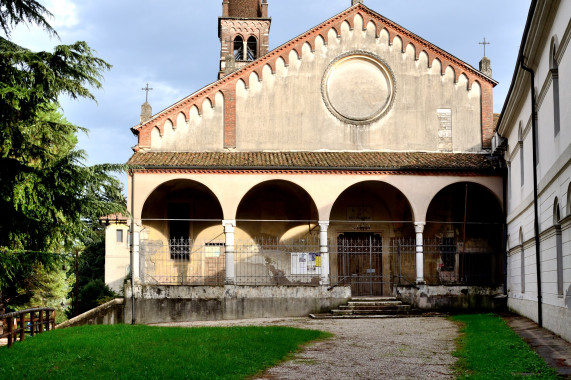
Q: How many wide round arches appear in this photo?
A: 4